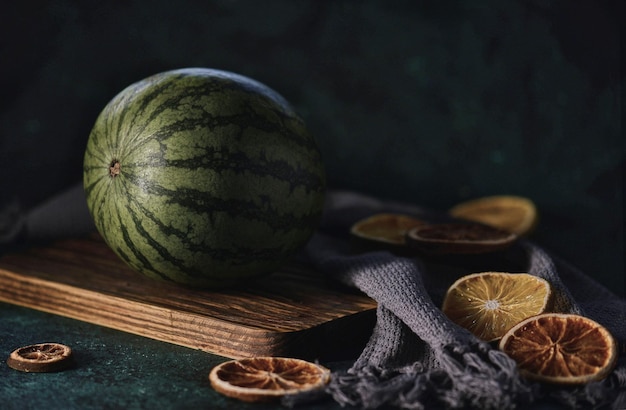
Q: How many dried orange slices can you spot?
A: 7